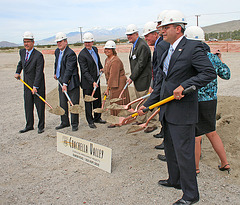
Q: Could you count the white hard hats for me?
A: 9